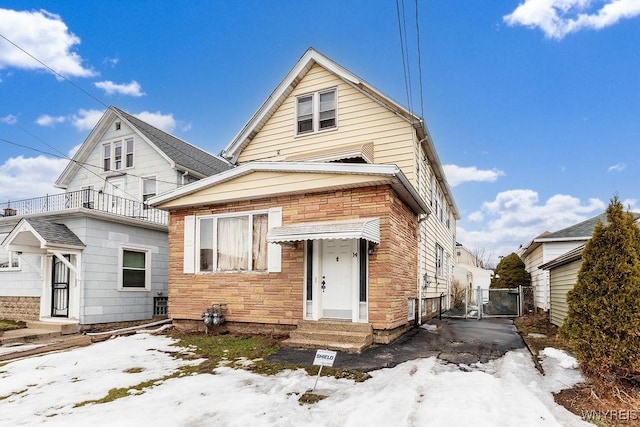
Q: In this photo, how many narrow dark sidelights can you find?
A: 2